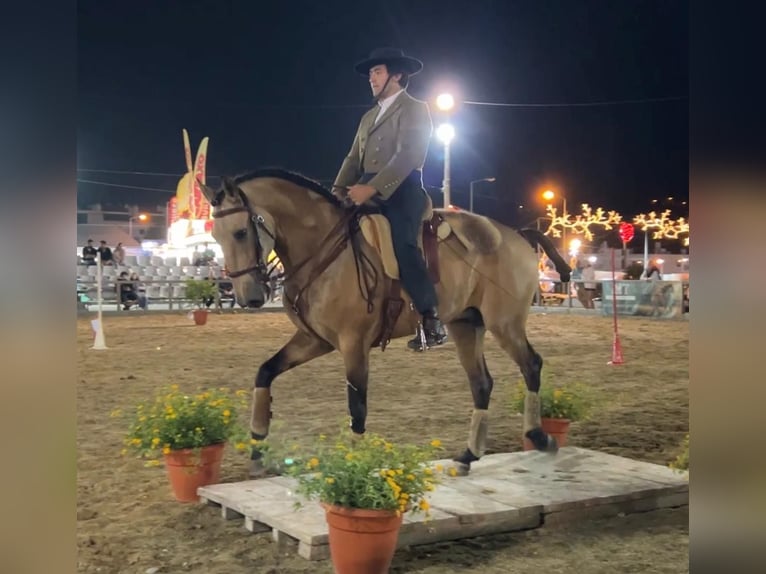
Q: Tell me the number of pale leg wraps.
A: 3